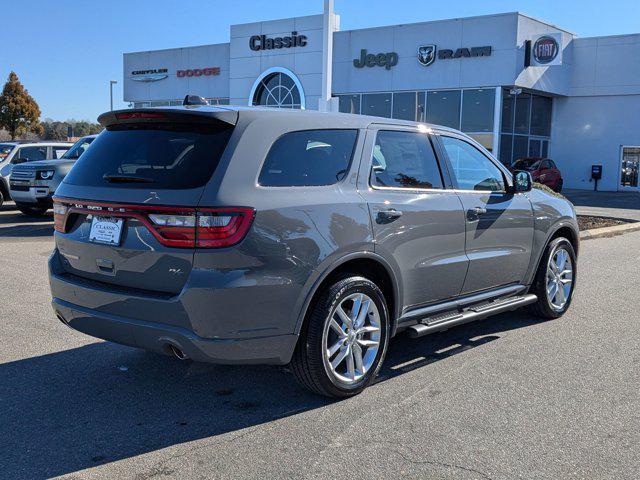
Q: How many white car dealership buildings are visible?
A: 1